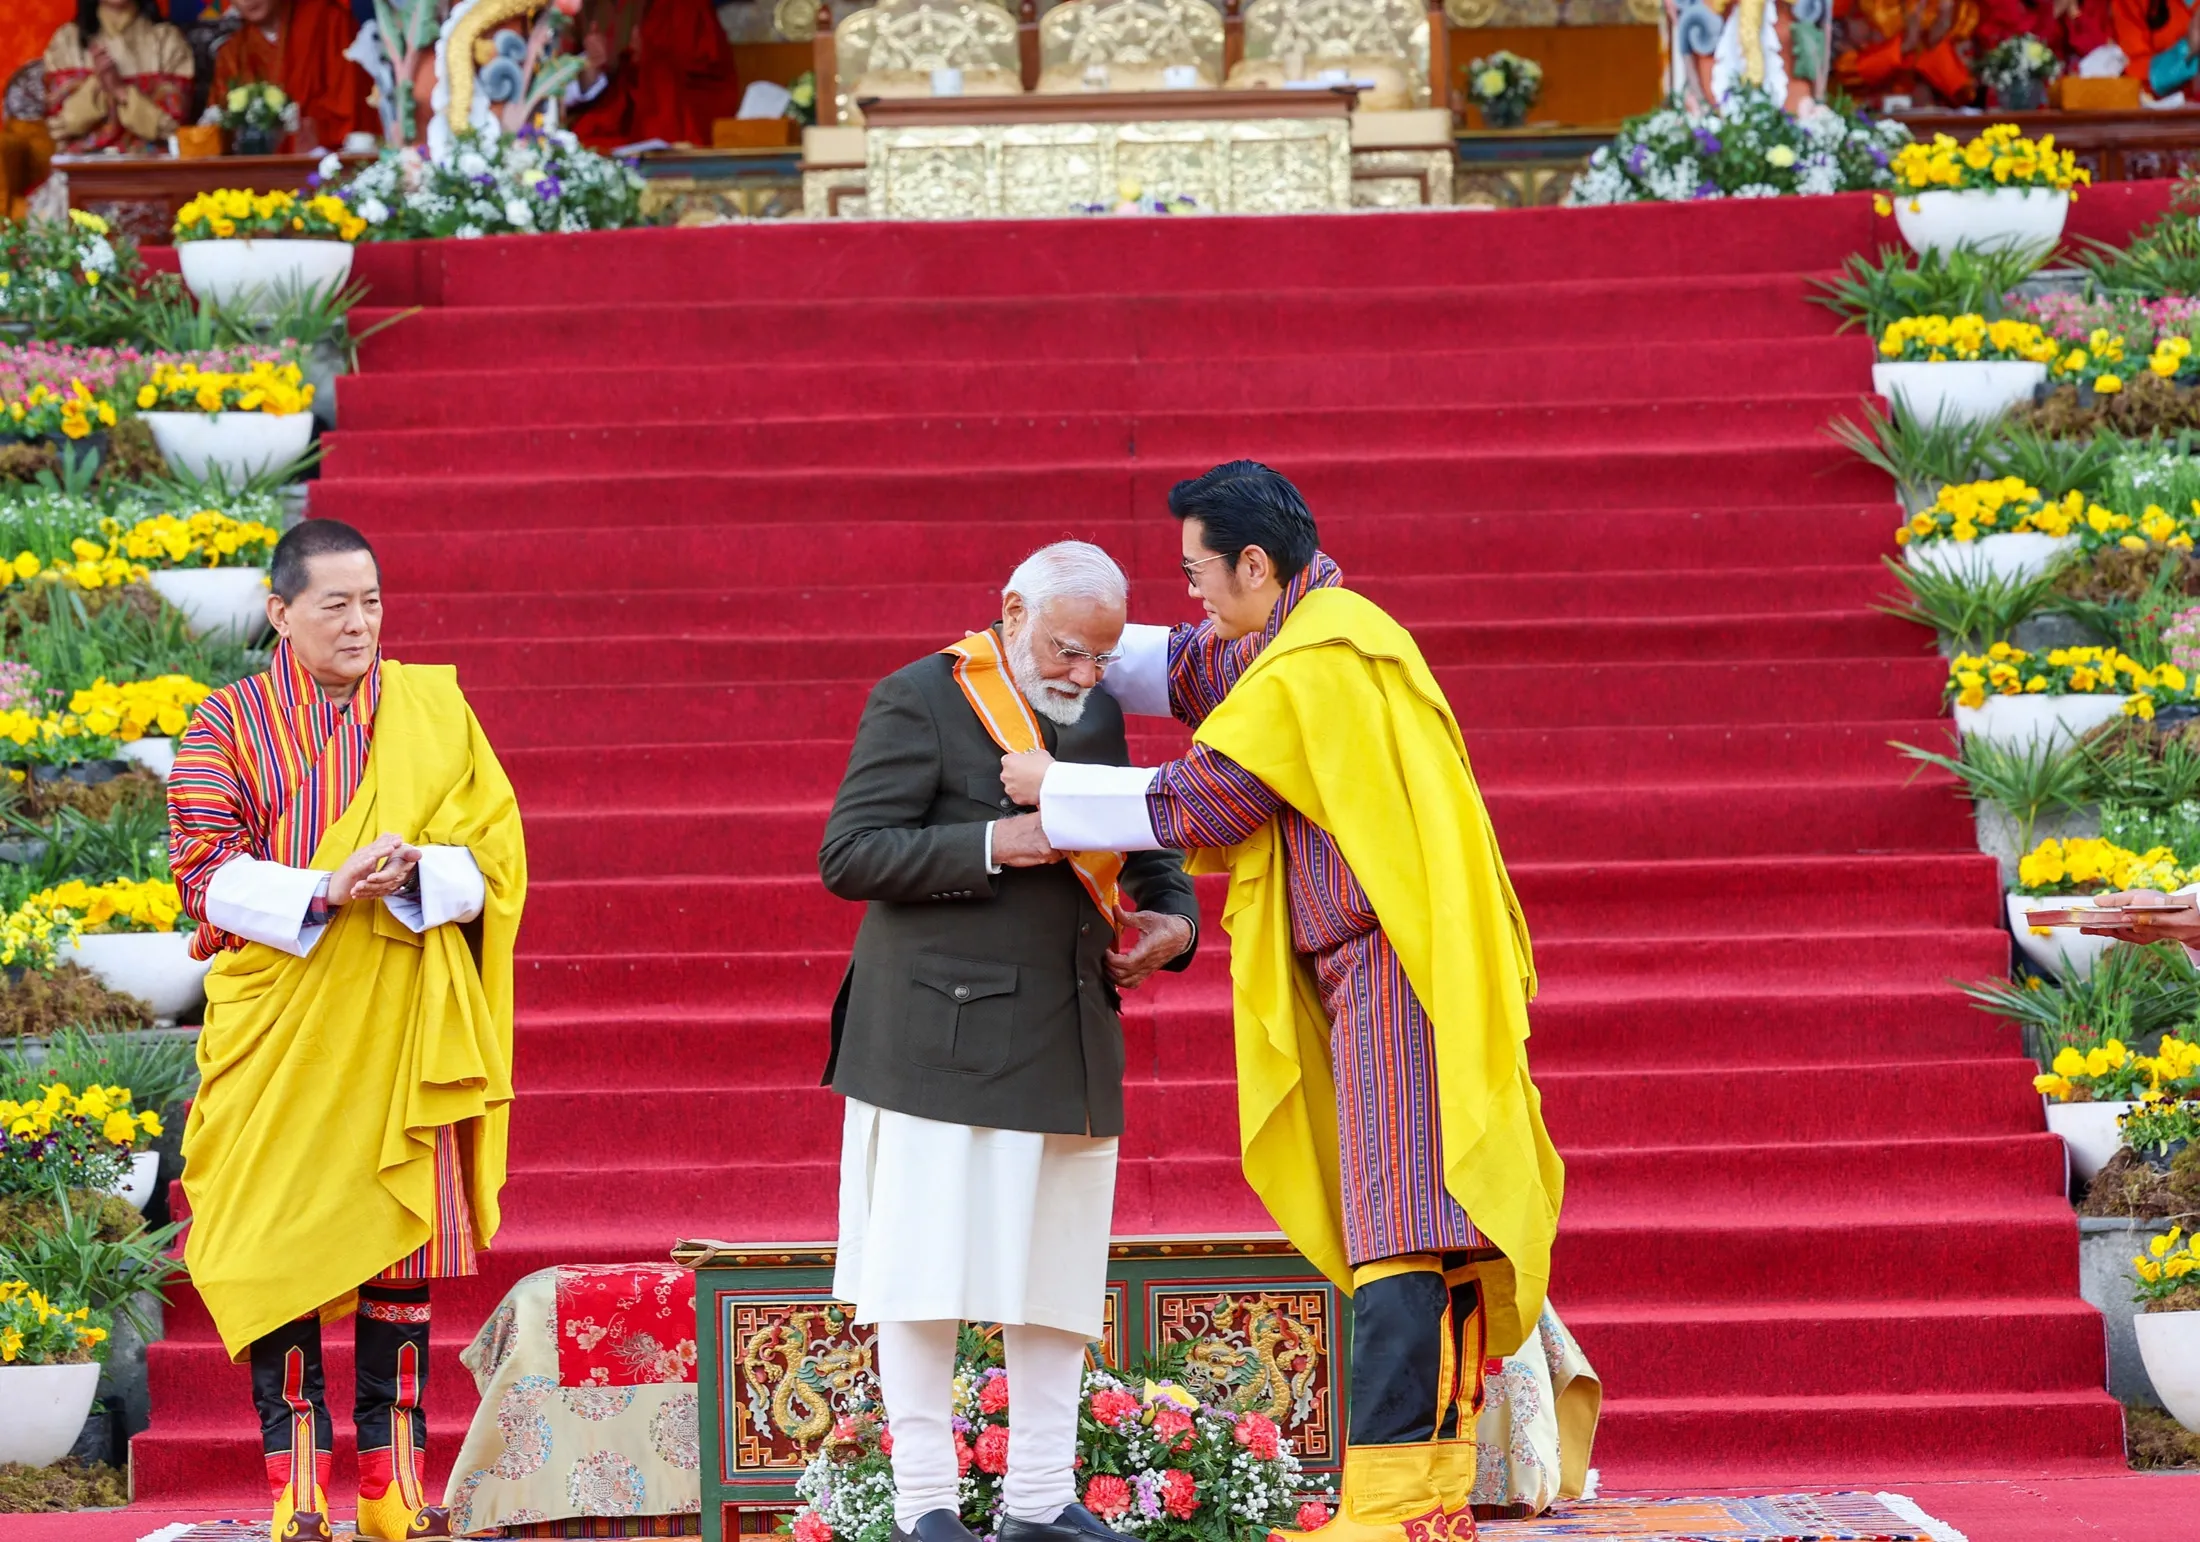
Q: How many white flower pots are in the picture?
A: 14